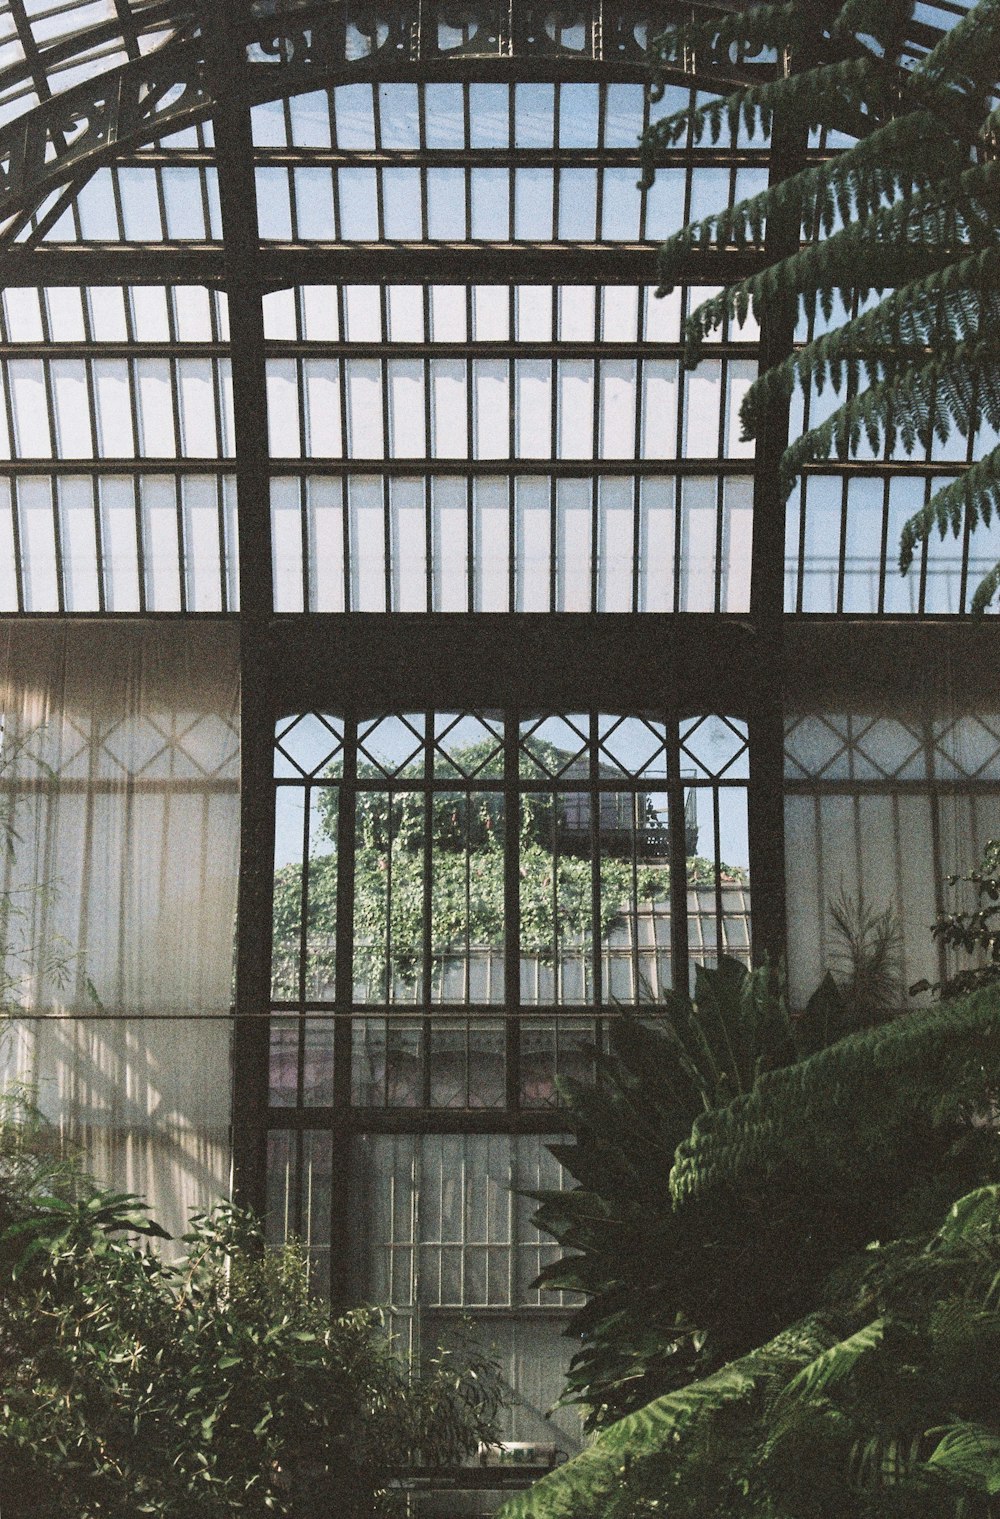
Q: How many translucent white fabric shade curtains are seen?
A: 2